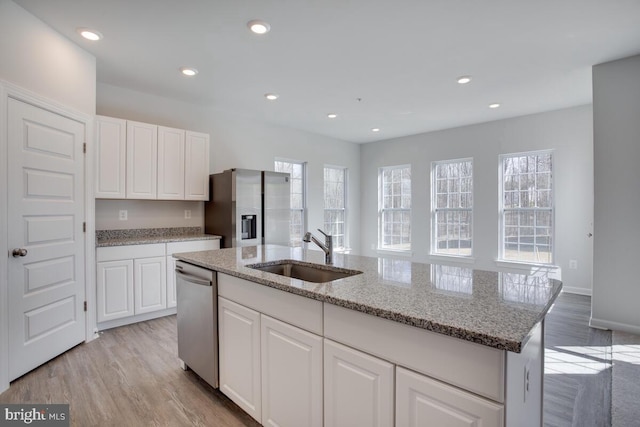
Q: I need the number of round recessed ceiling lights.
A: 8